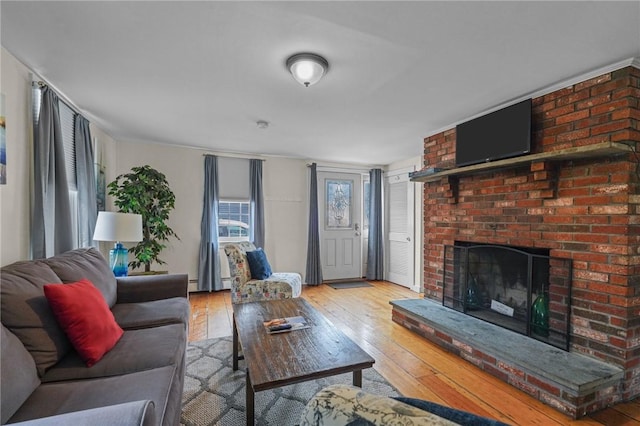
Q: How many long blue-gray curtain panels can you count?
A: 6